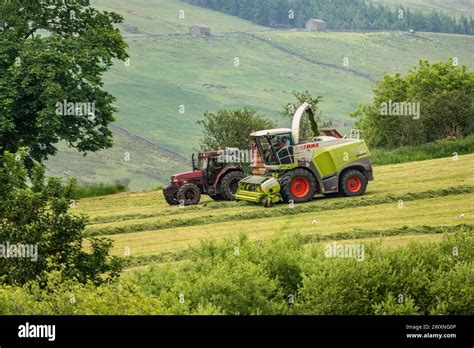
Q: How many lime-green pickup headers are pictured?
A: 1